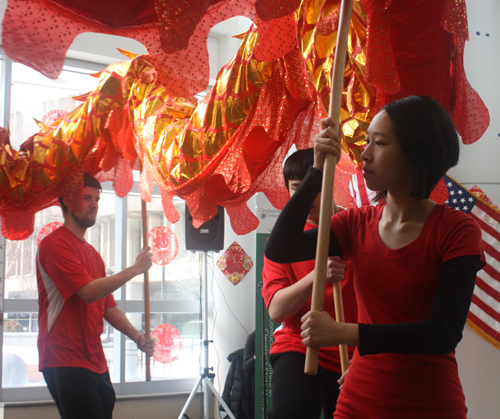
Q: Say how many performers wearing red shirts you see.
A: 3